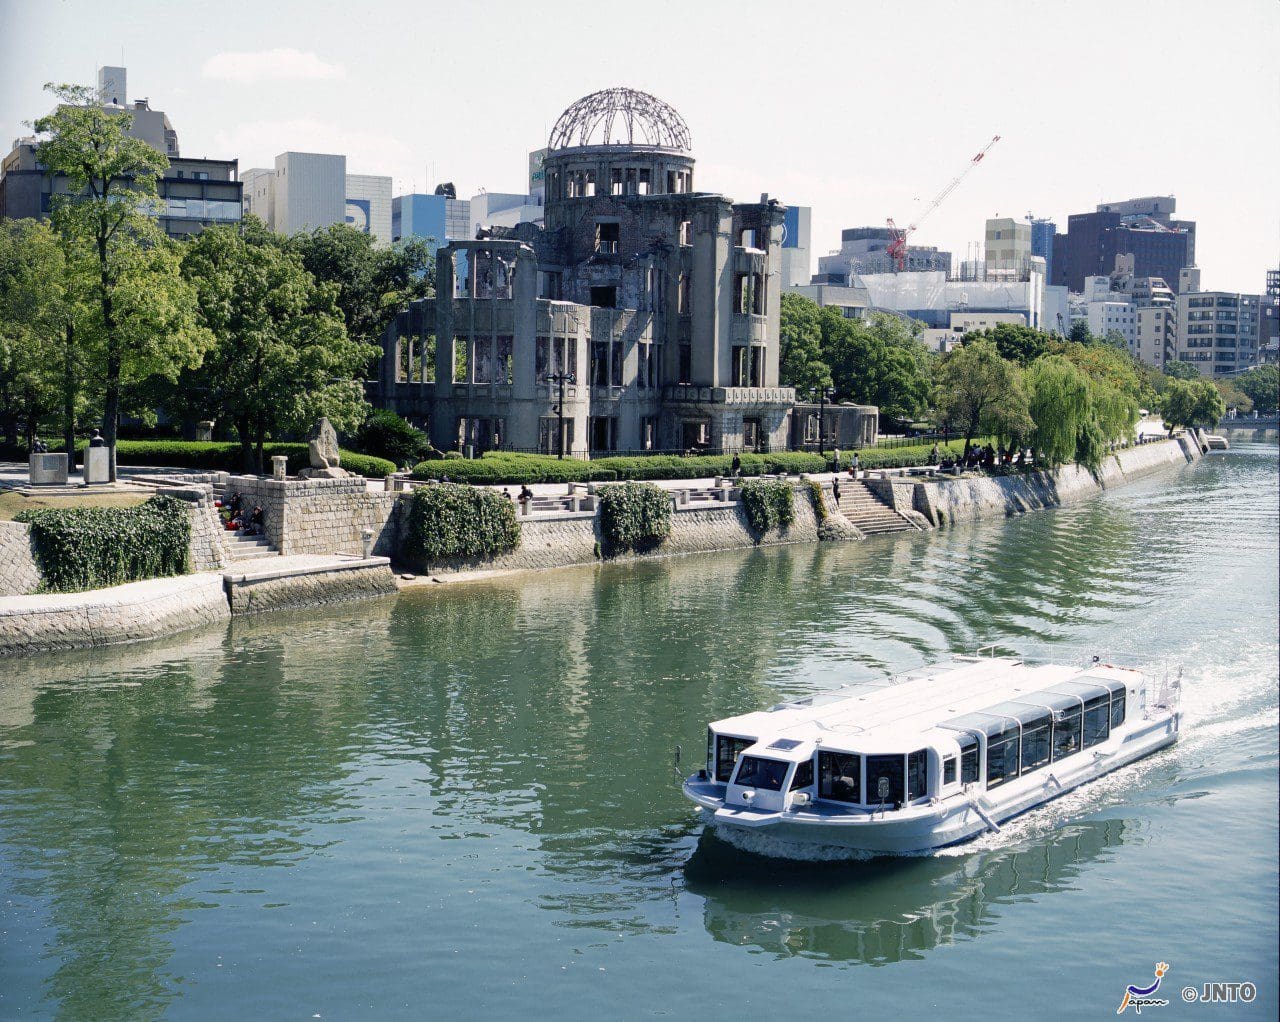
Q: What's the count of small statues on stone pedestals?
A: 2